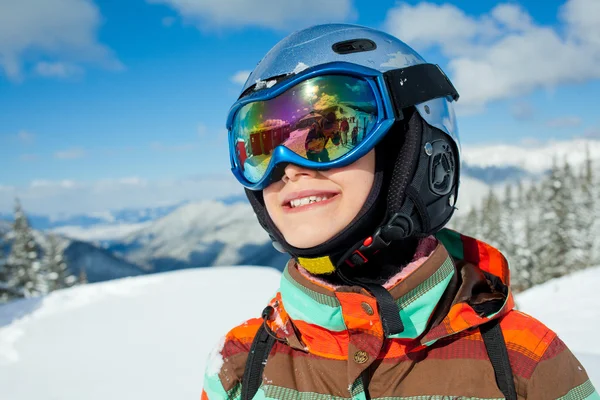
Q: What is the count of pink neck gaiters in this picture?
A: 1